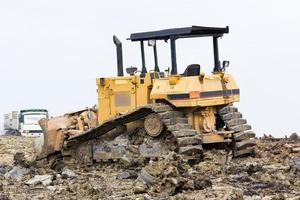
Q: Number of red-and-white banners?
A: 0